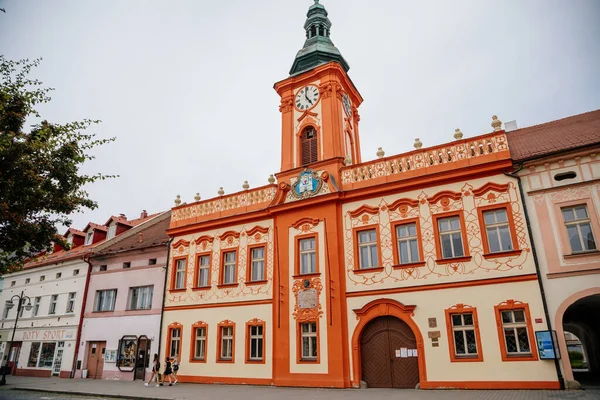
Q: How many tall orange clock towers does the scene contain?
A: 1